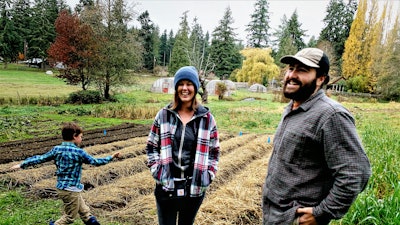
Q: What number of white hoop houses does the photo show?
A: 3